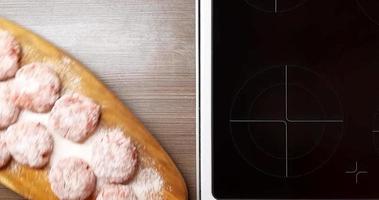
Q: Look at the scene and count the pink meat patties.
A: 9